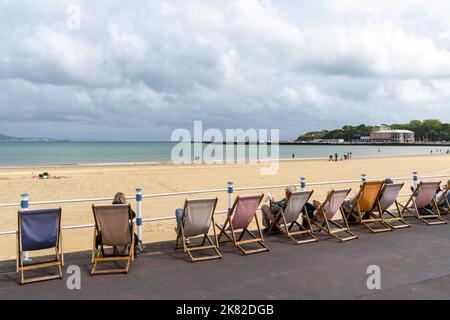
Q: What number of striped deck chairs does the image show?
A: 0